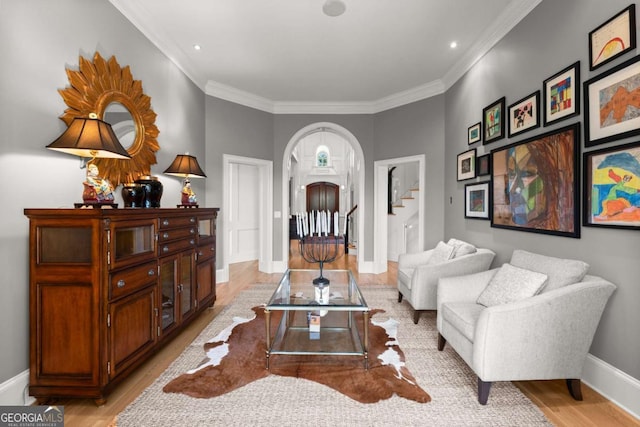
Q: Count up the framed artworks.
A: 11